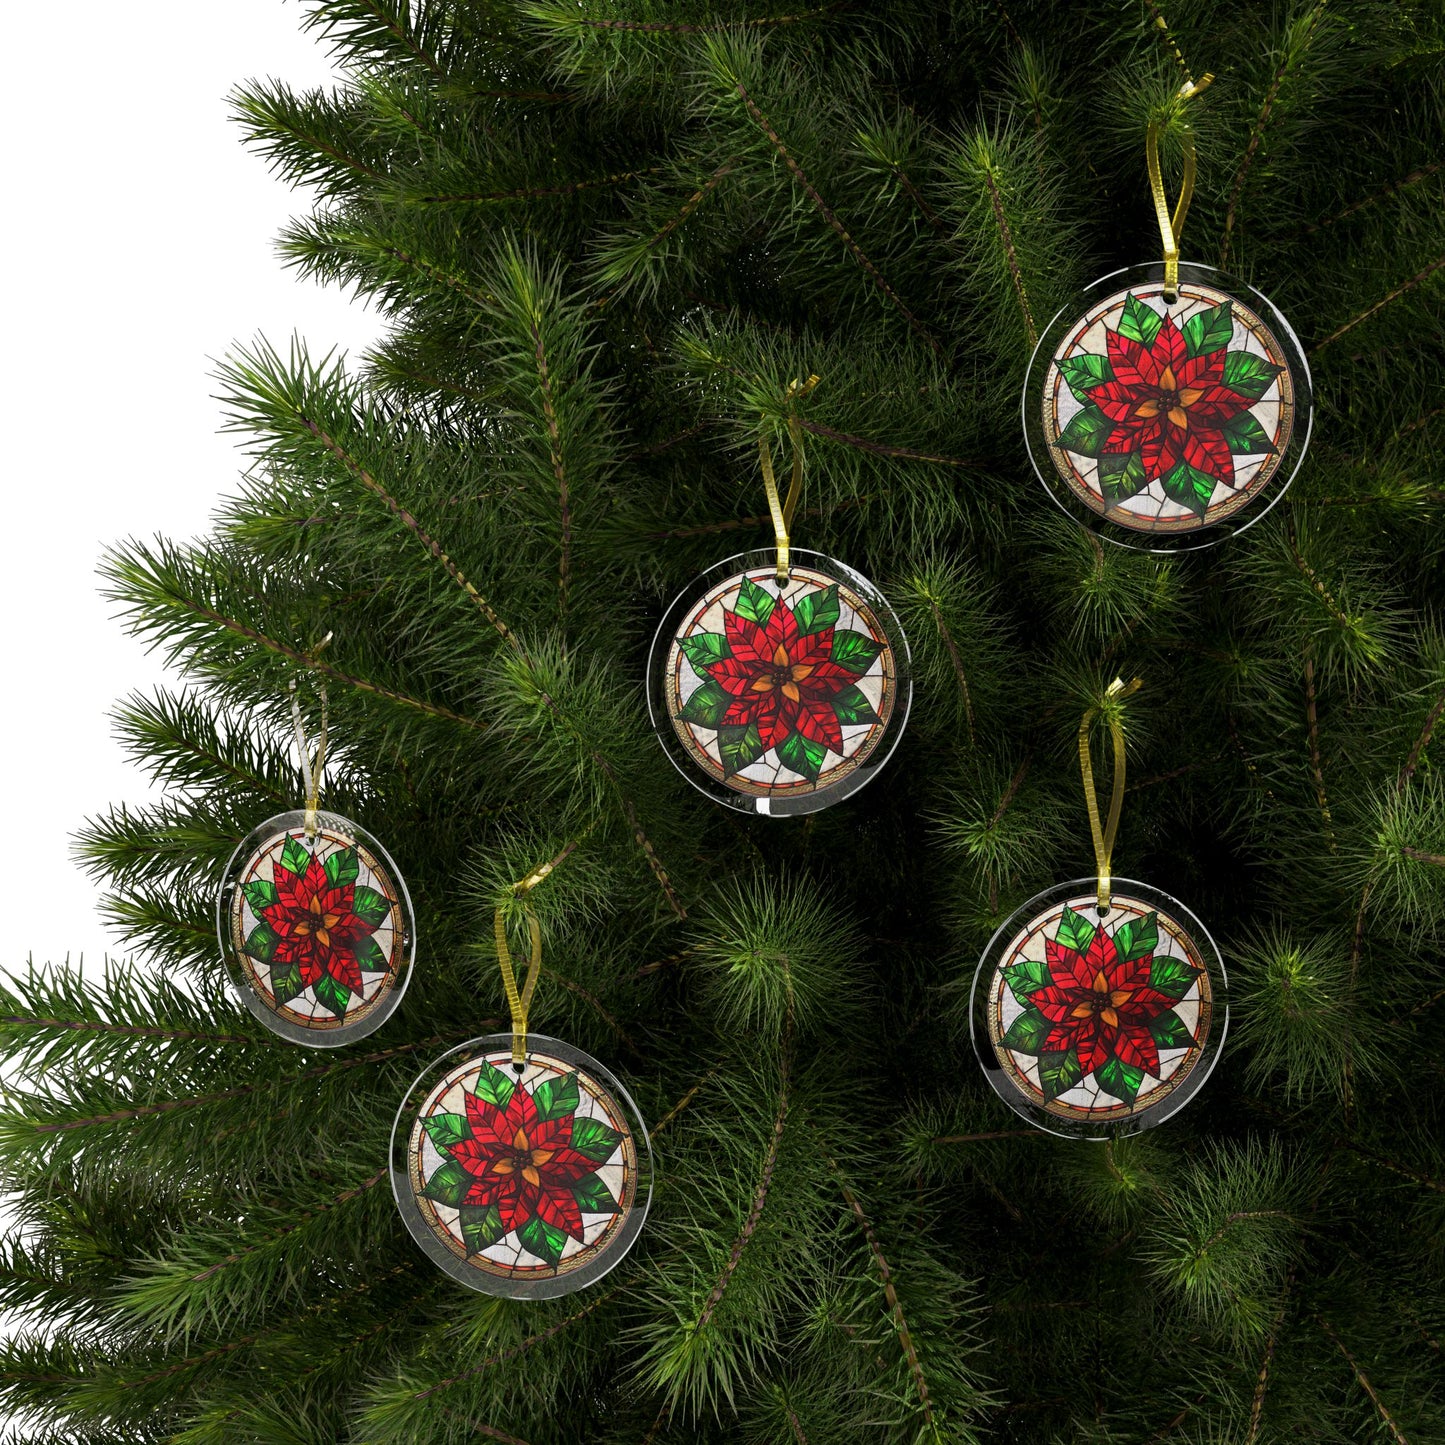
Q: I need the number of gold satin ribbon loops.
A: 5